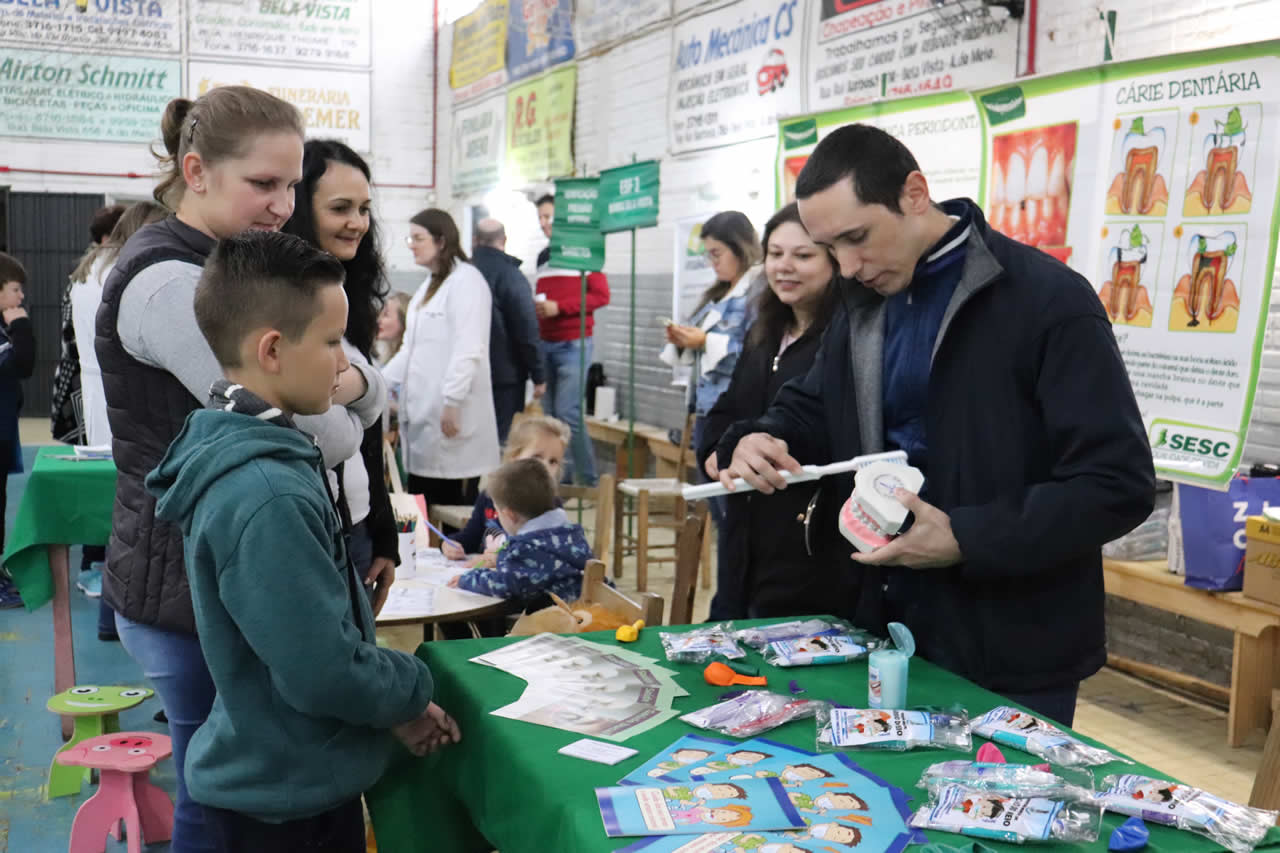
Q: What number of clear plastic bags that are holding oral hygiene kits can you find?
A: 9